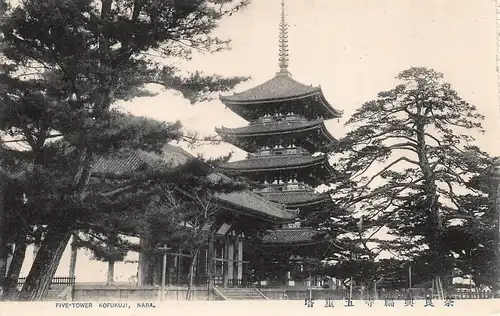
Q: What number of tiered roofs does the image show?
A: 5